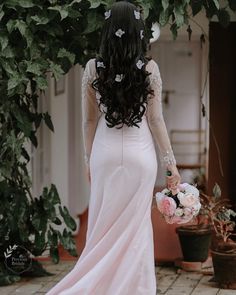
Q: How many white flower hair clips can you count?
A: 7